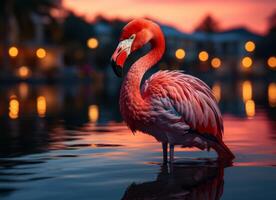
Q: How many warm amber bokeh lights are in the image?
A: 10